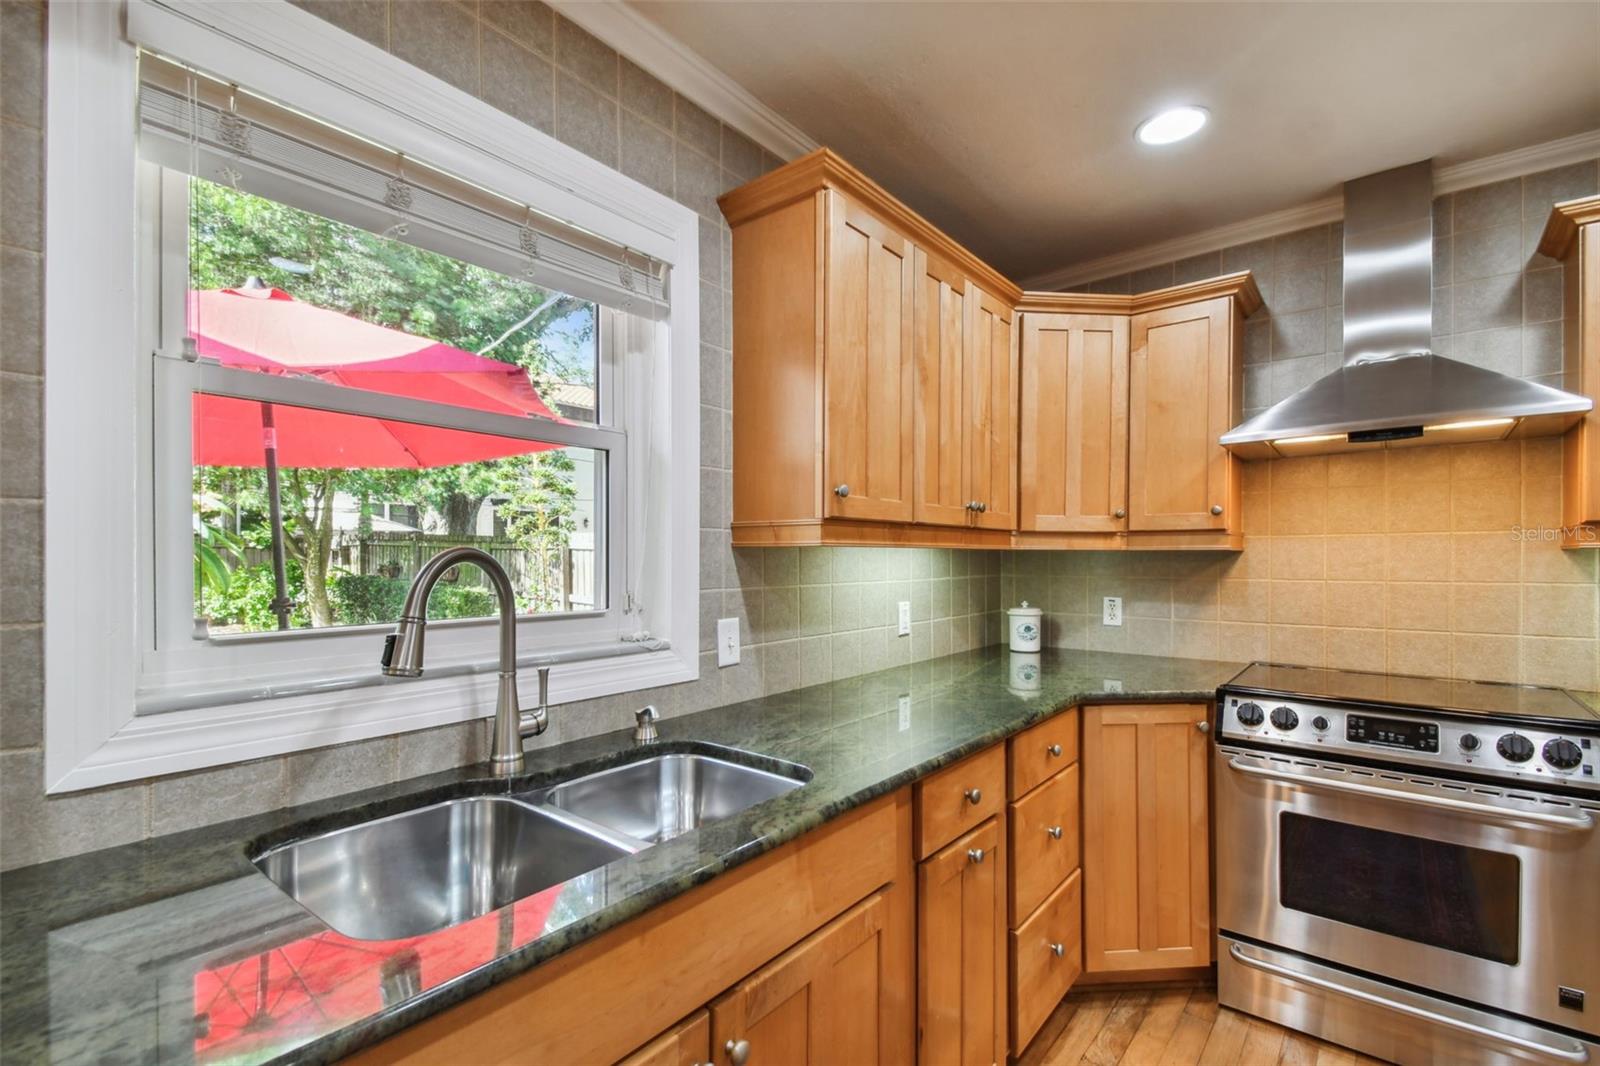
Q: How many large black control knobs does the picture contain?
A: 4